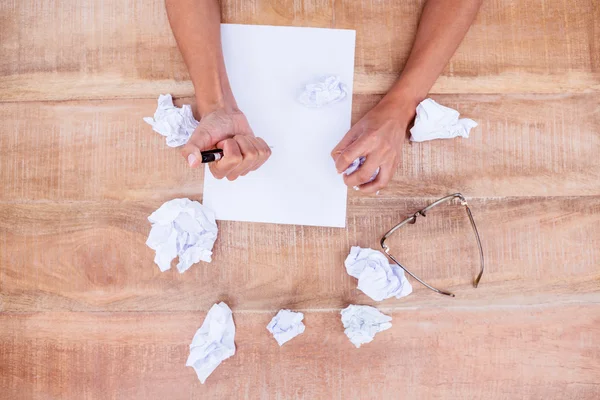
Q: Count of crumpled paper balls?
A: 9